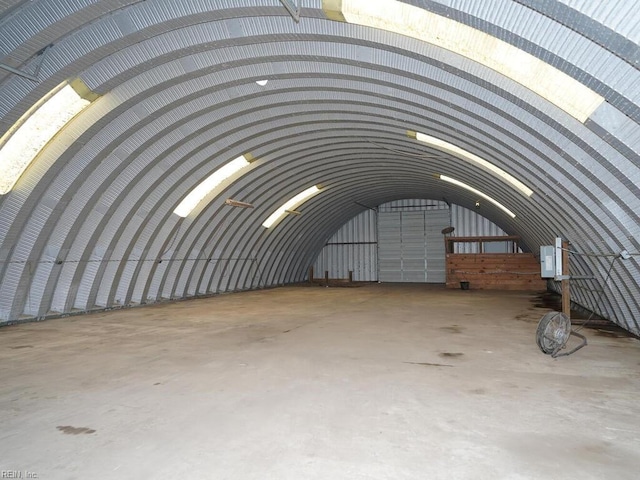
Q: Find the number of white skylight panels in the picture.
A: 6